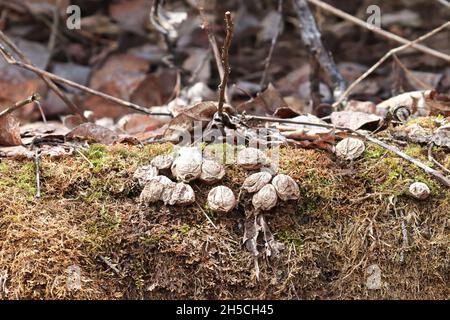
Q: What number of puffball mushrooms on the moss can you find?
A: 13